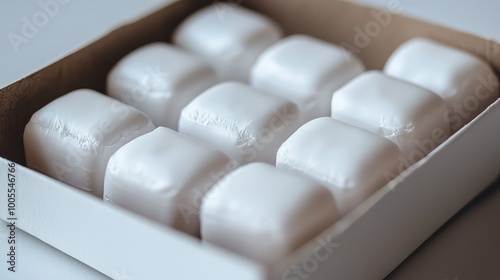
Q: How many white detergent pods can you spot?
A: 10